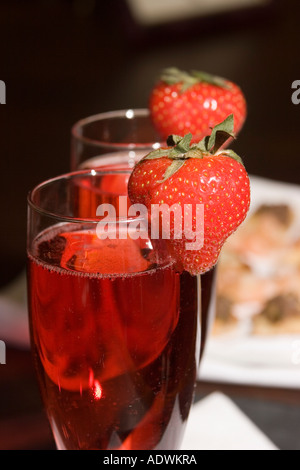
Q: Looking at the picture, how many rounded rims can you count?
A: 2